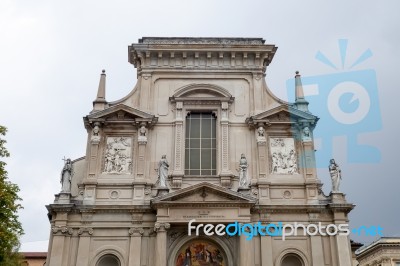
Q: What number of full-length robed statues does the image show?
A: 4